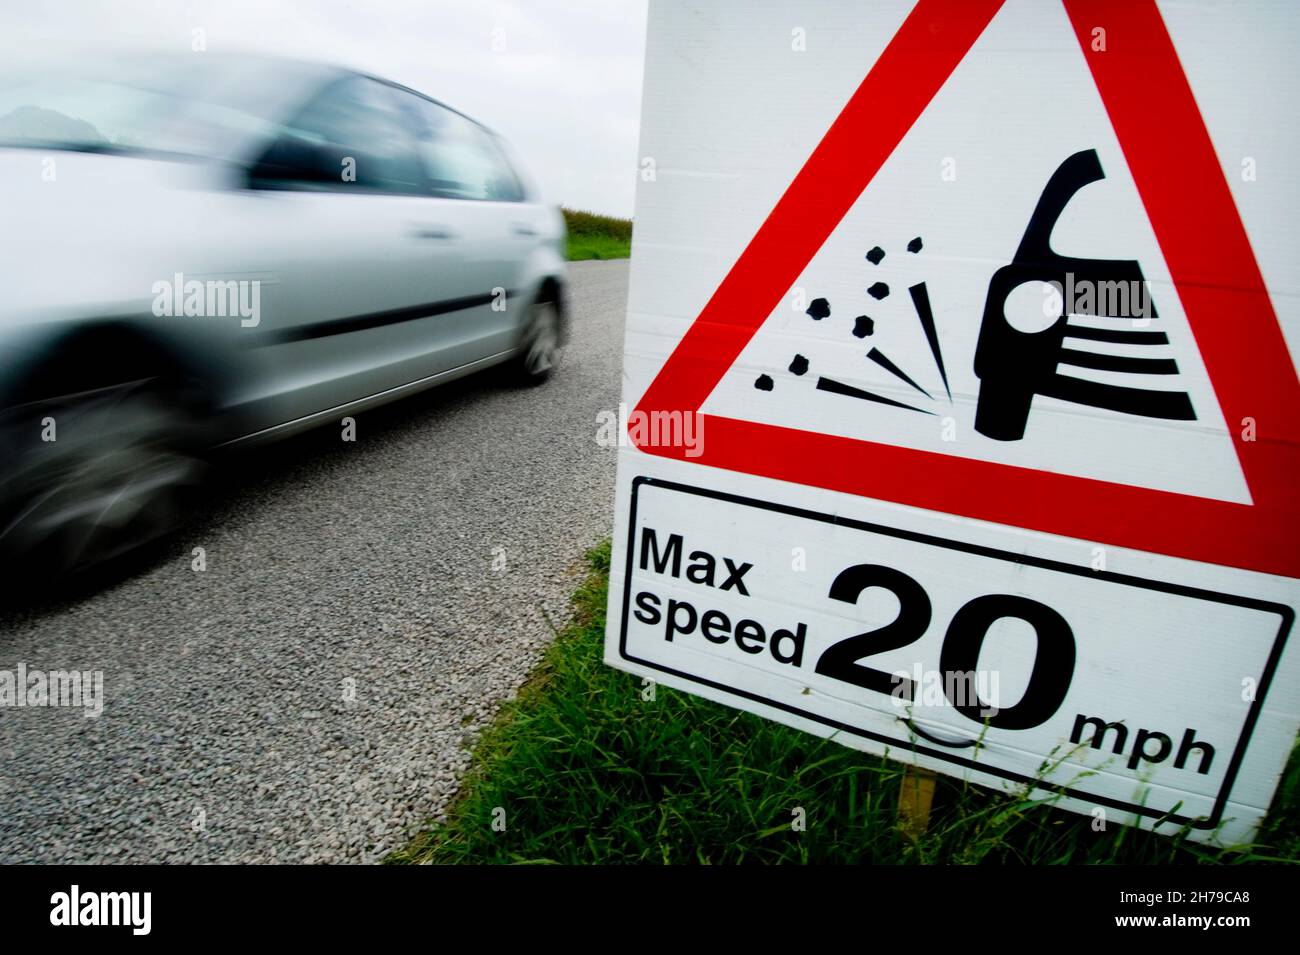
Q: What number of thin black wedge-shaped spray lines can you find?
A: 3